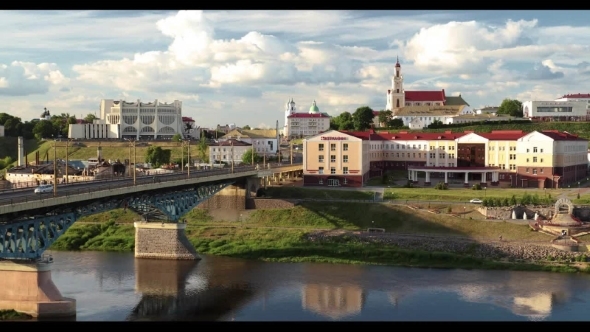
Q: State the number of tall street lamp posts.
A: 12